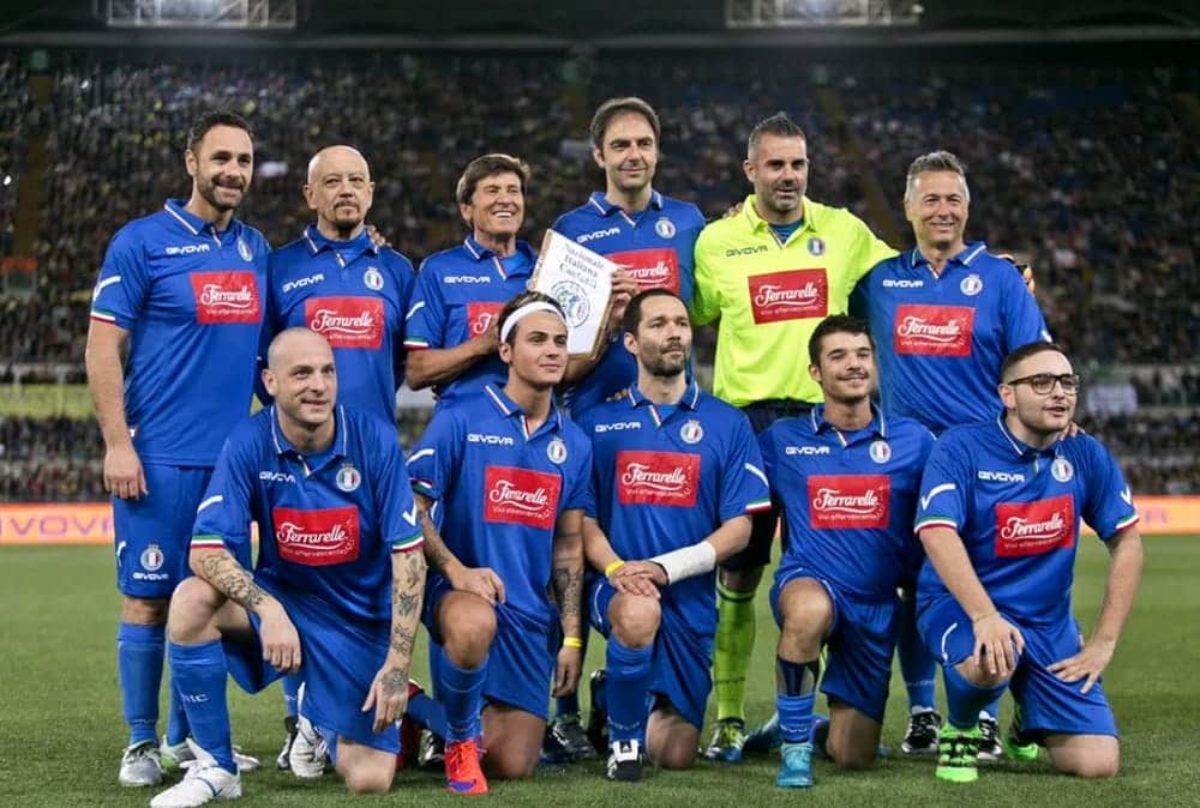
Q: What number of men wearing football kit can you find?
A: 11